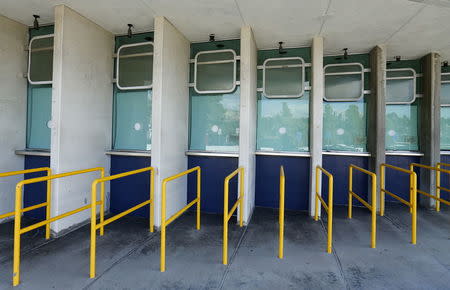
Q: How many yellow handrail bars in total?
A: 11